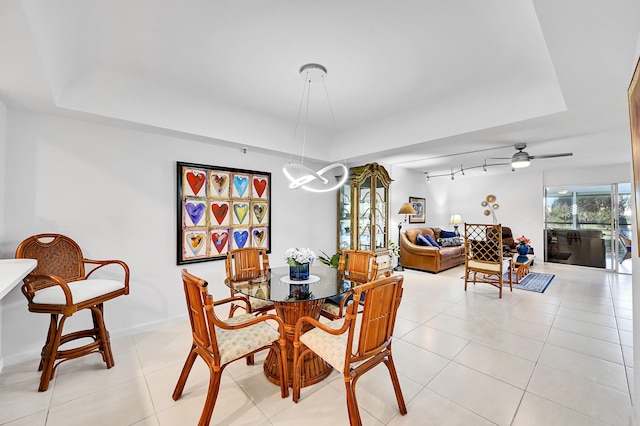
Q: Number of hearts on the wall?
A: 12